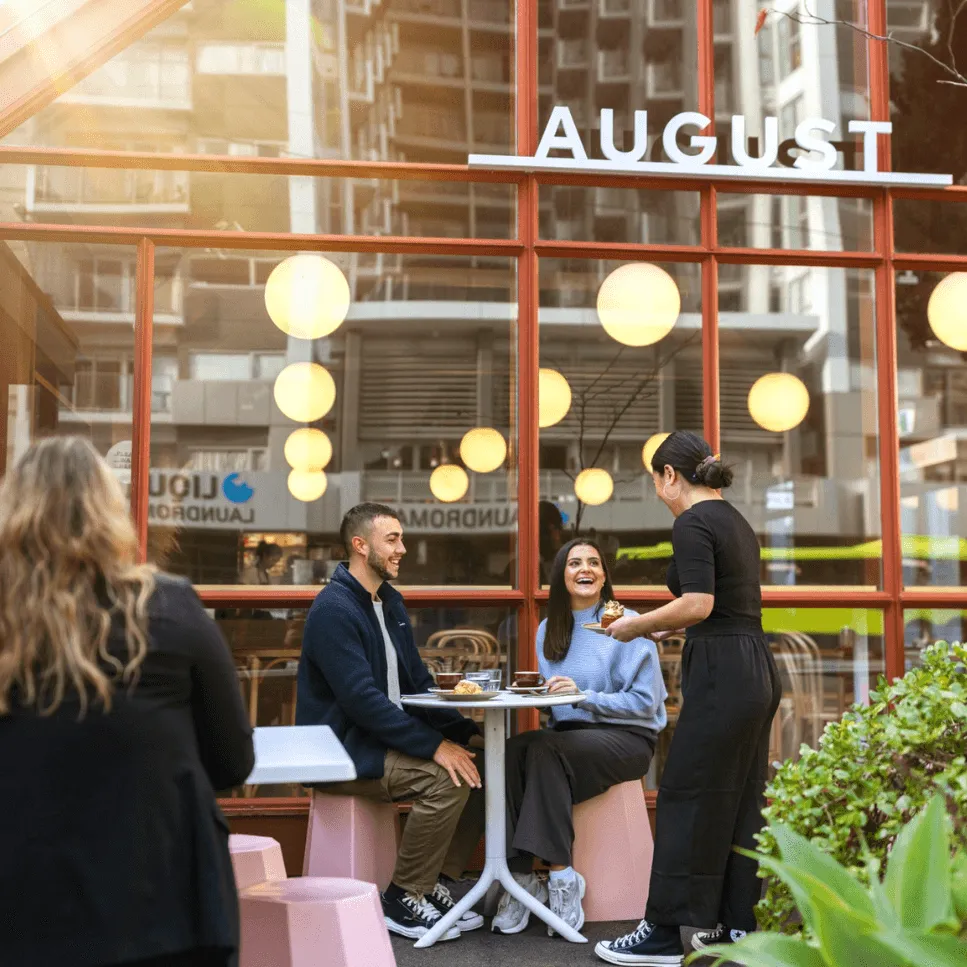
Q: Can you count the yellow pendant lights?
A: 12